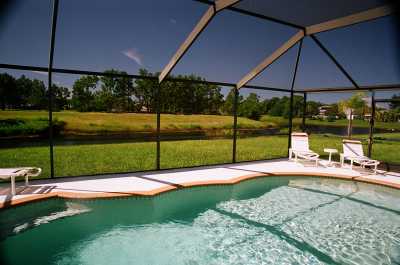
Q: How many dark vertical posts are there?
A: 6